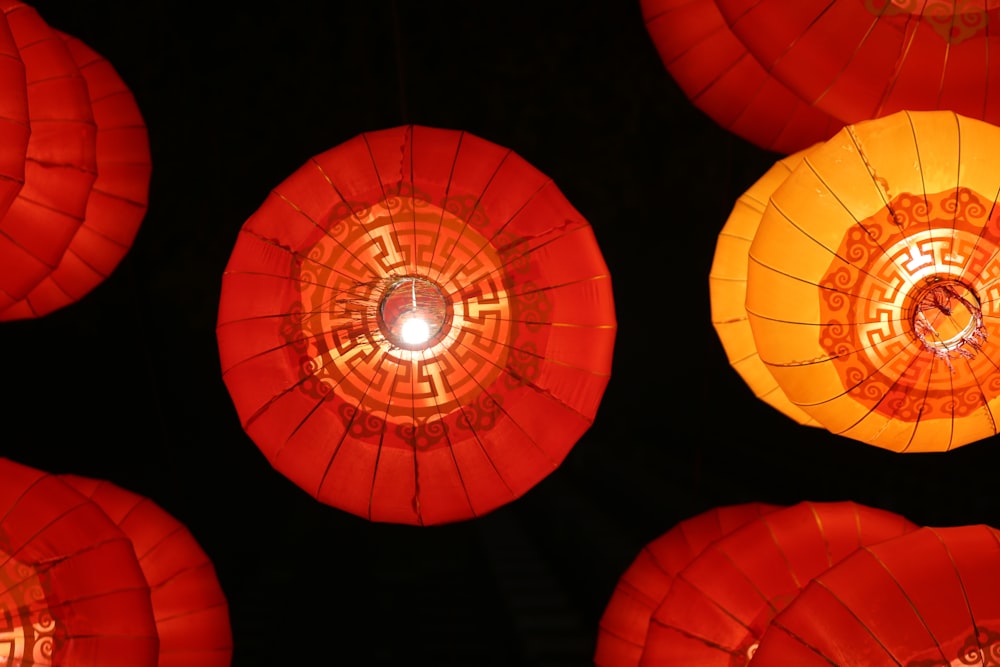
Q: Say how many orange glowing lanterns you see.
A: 2